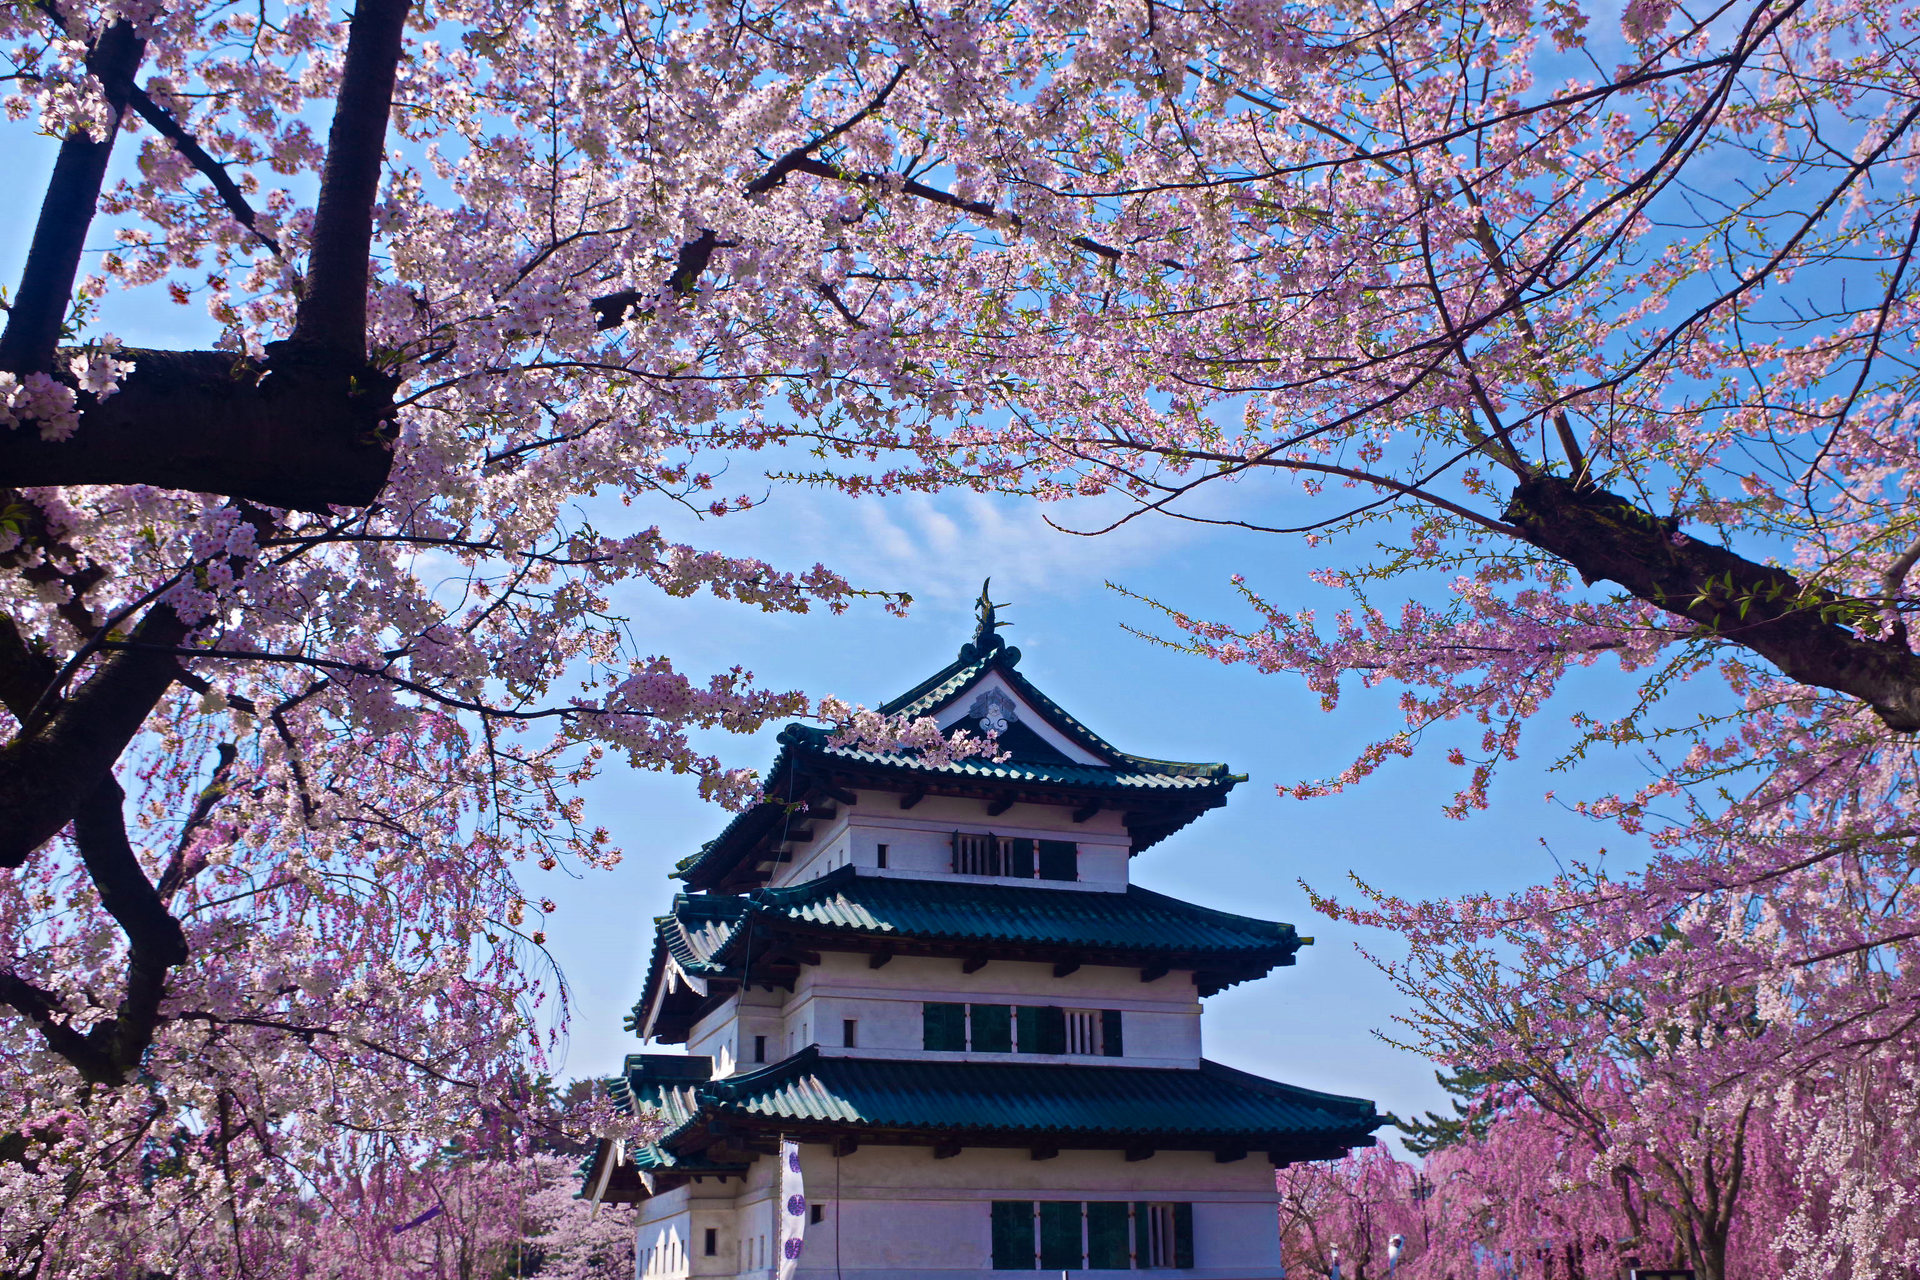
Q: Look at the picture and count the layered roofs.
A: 3